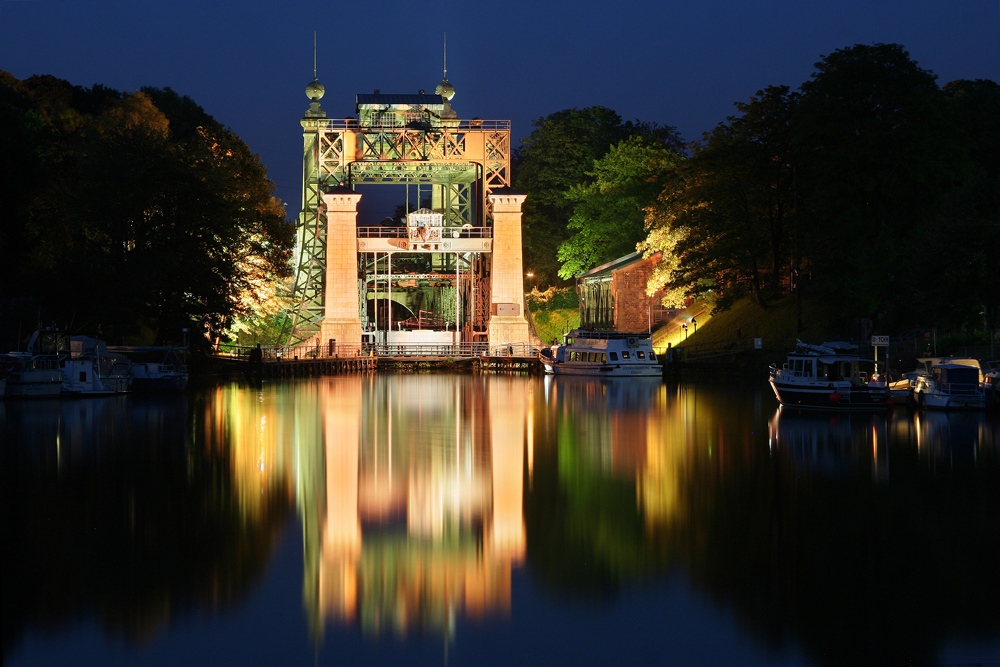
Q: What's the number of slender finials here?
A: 2